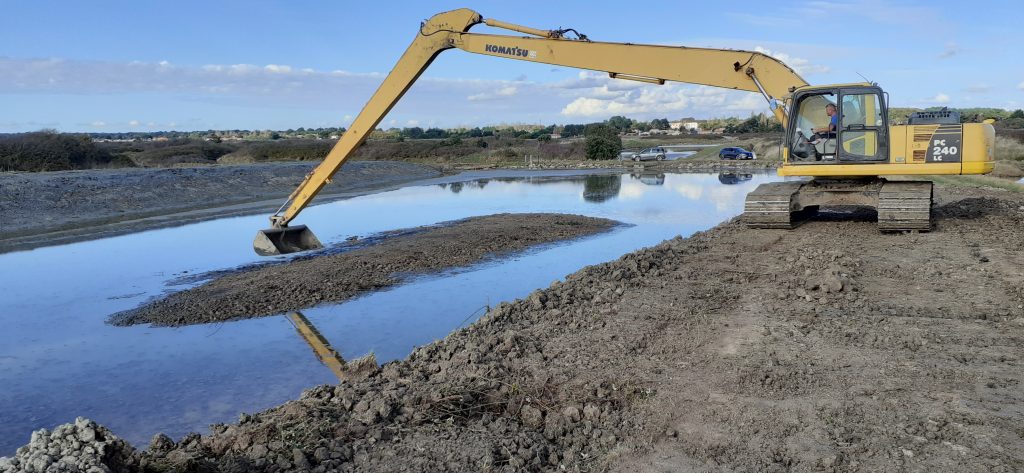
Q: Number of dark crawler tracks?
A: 2